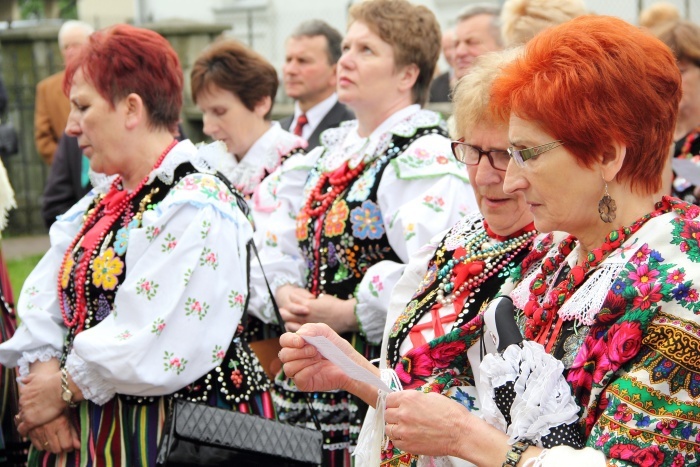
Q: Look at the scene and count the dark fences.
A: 1